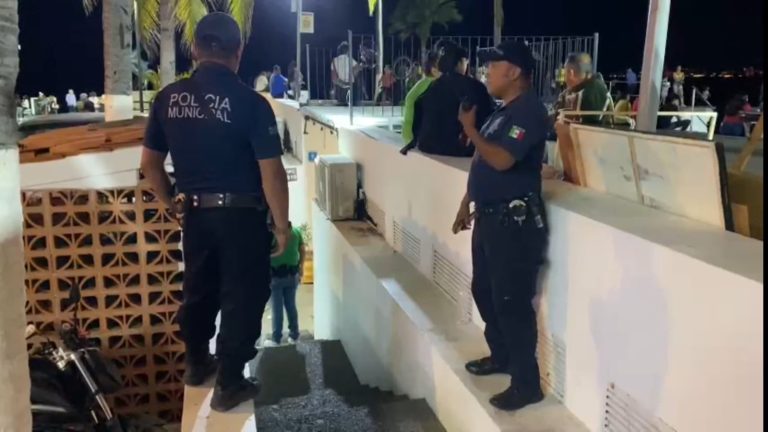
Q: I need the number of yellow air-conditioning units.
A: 0